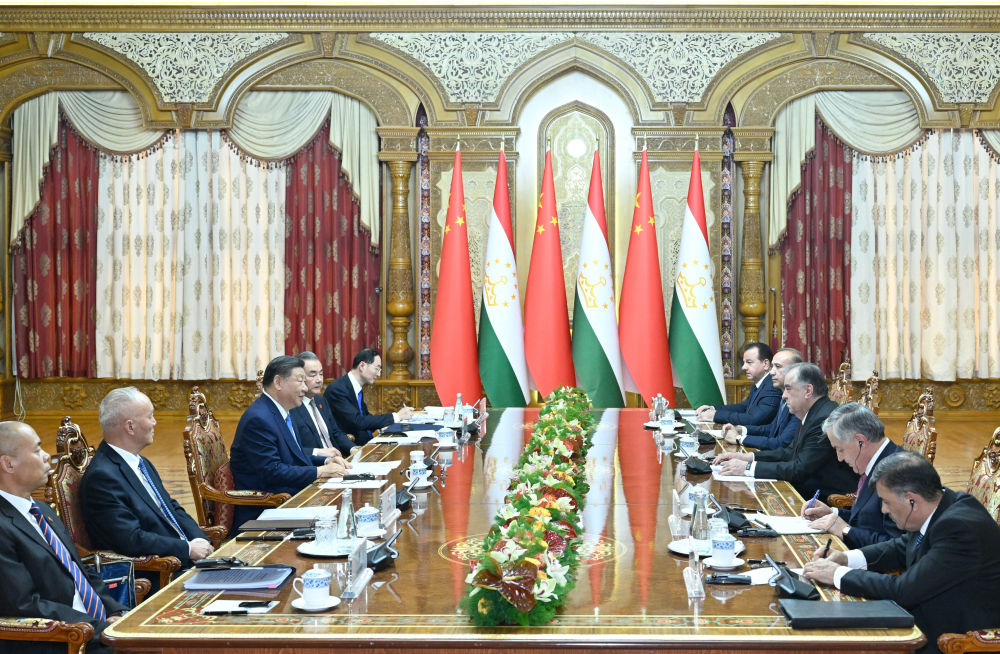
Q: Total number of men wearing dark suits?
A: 10